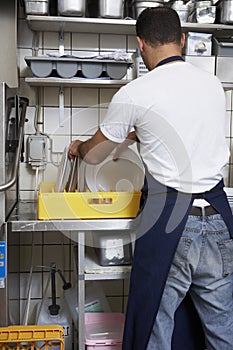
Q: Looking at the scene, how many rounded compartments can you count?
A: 4